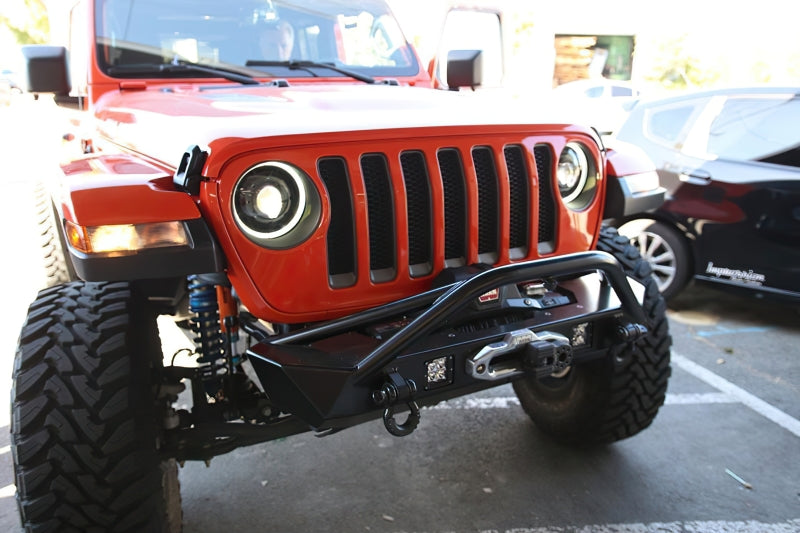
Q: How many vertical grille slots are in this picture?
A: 7